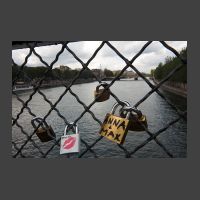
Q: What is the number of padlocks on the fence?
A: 5